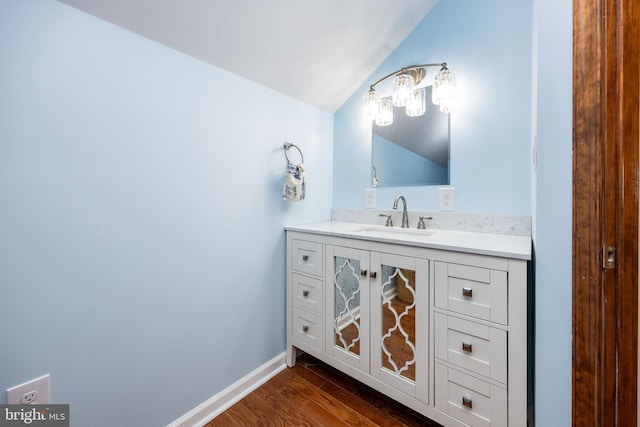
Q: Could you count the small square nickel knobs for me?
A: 8